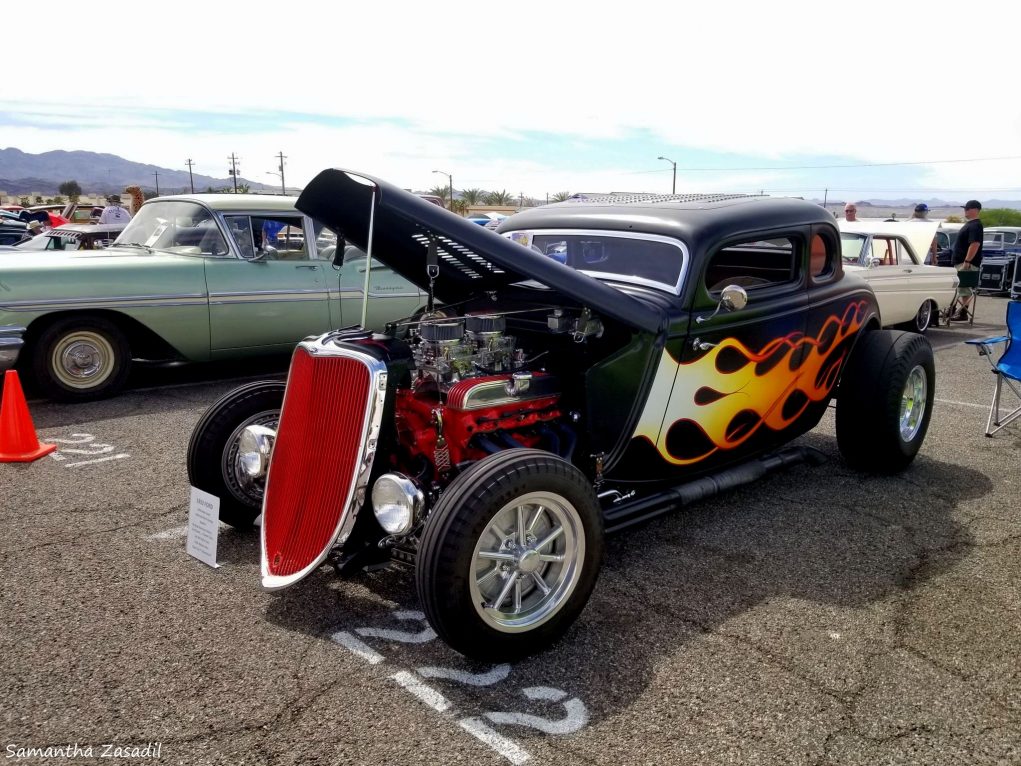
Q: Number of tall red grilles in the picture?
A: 1